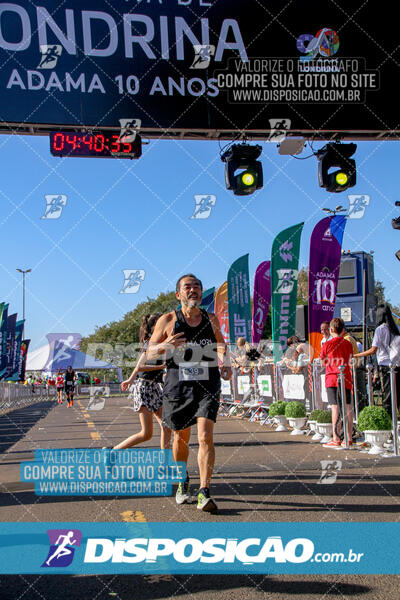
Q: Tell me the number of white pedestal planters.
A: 5